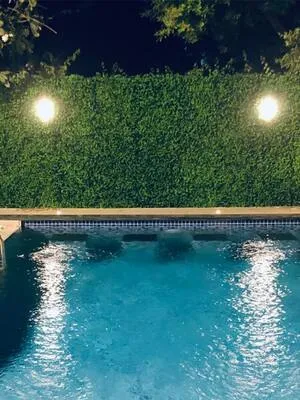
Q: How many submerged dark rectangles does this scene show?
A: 4